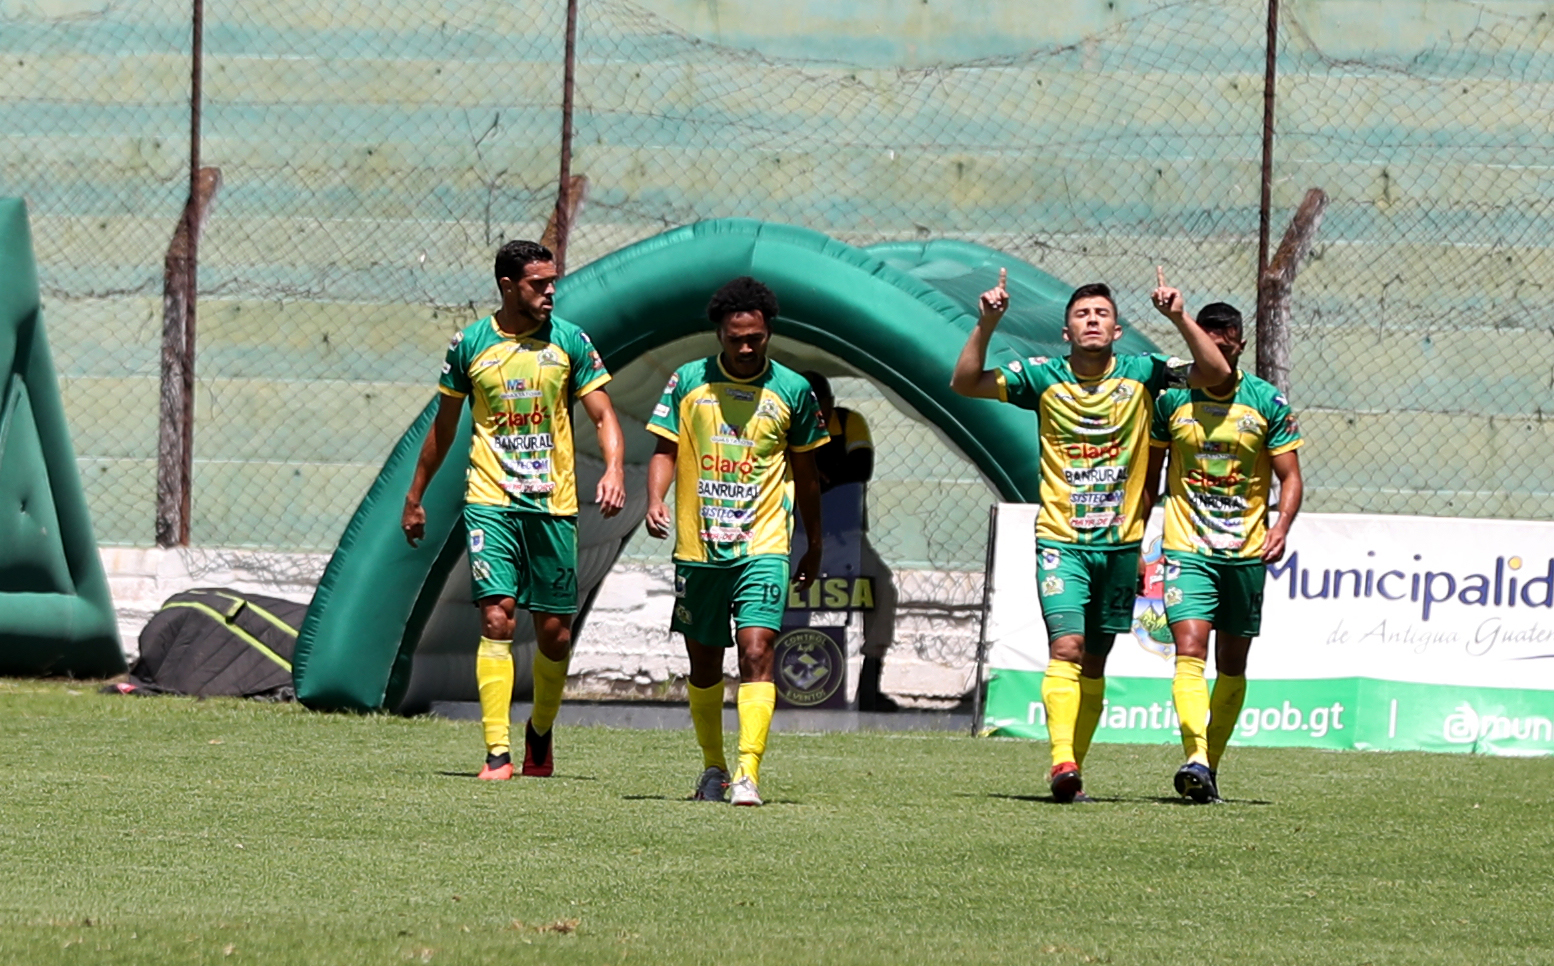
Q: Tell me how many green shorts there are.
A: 4